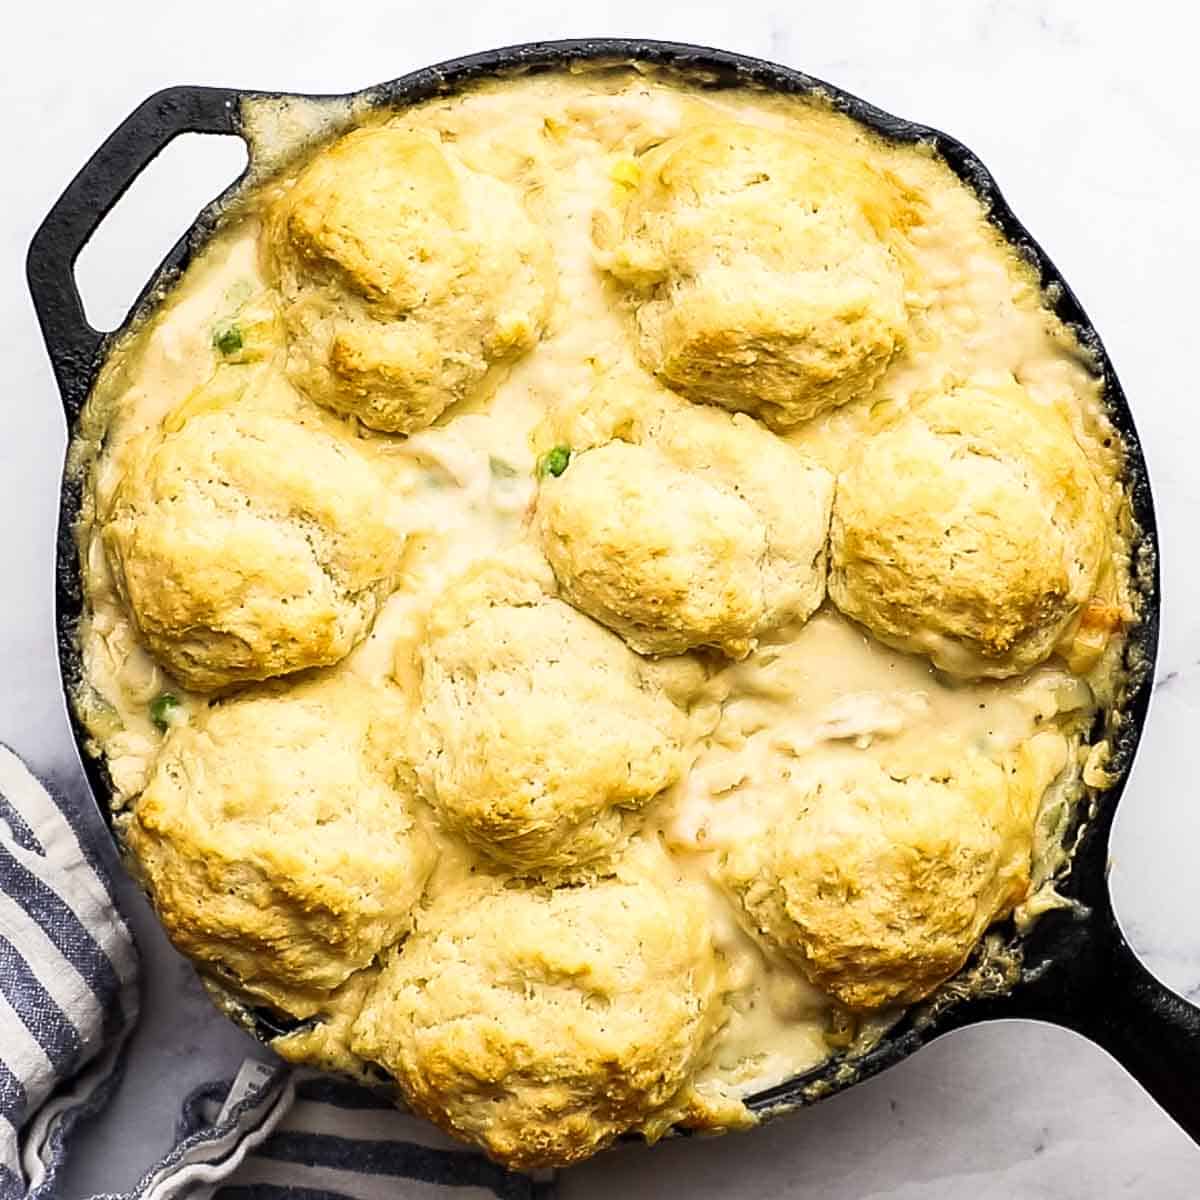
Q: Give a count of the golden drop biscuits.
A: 9